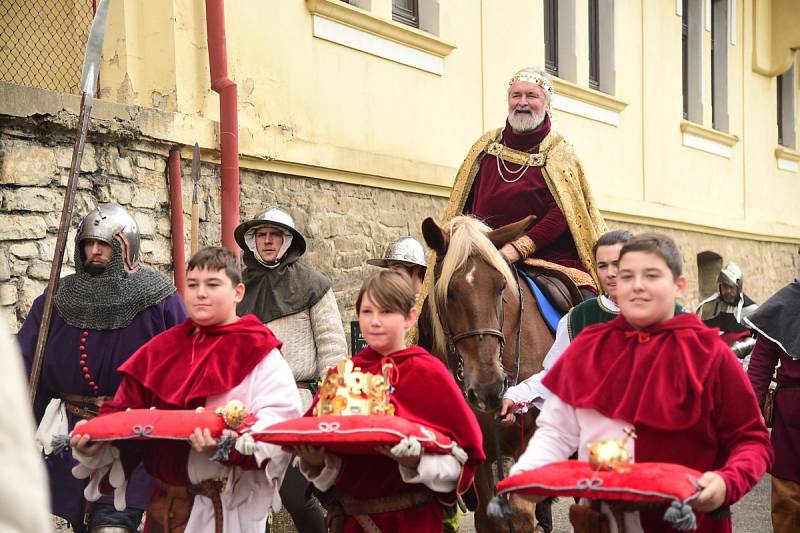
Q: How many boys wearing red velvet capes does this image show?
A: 3